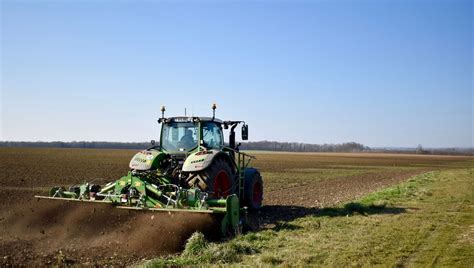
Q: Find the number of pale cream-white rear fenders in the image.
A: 2